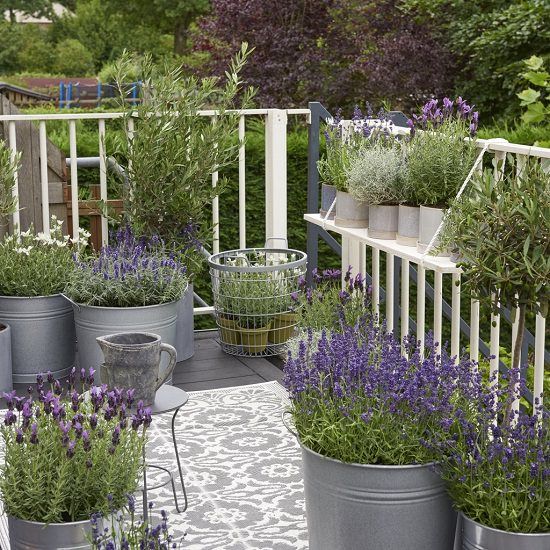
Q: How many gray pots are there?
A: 12